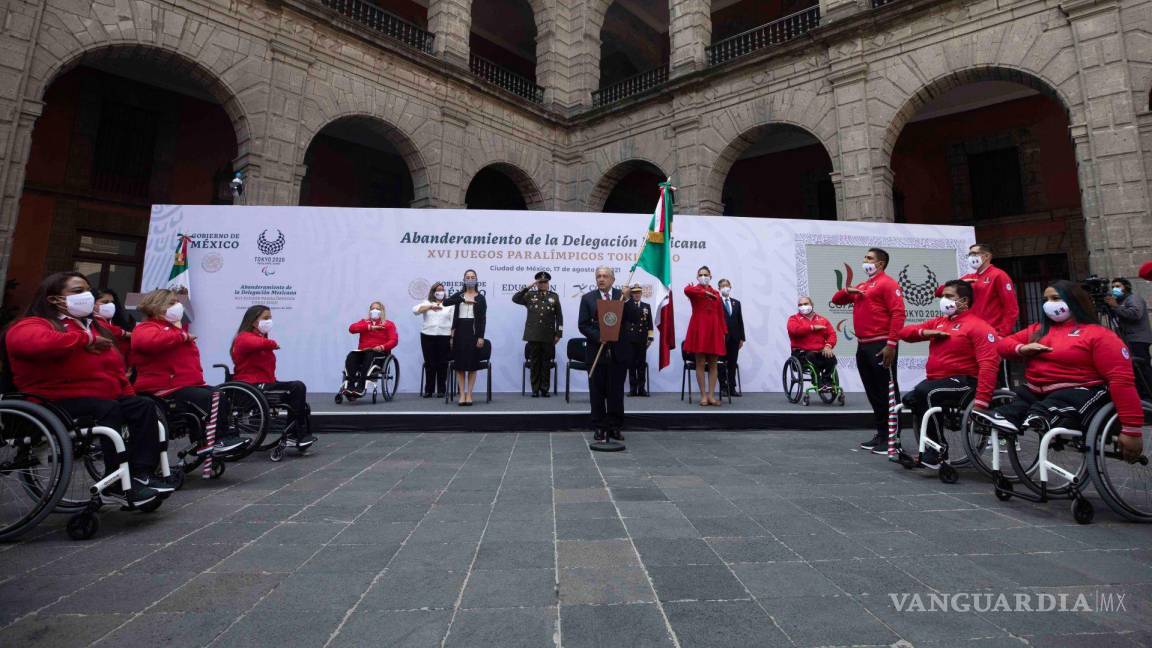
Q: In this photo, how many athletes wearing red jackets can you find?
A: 10